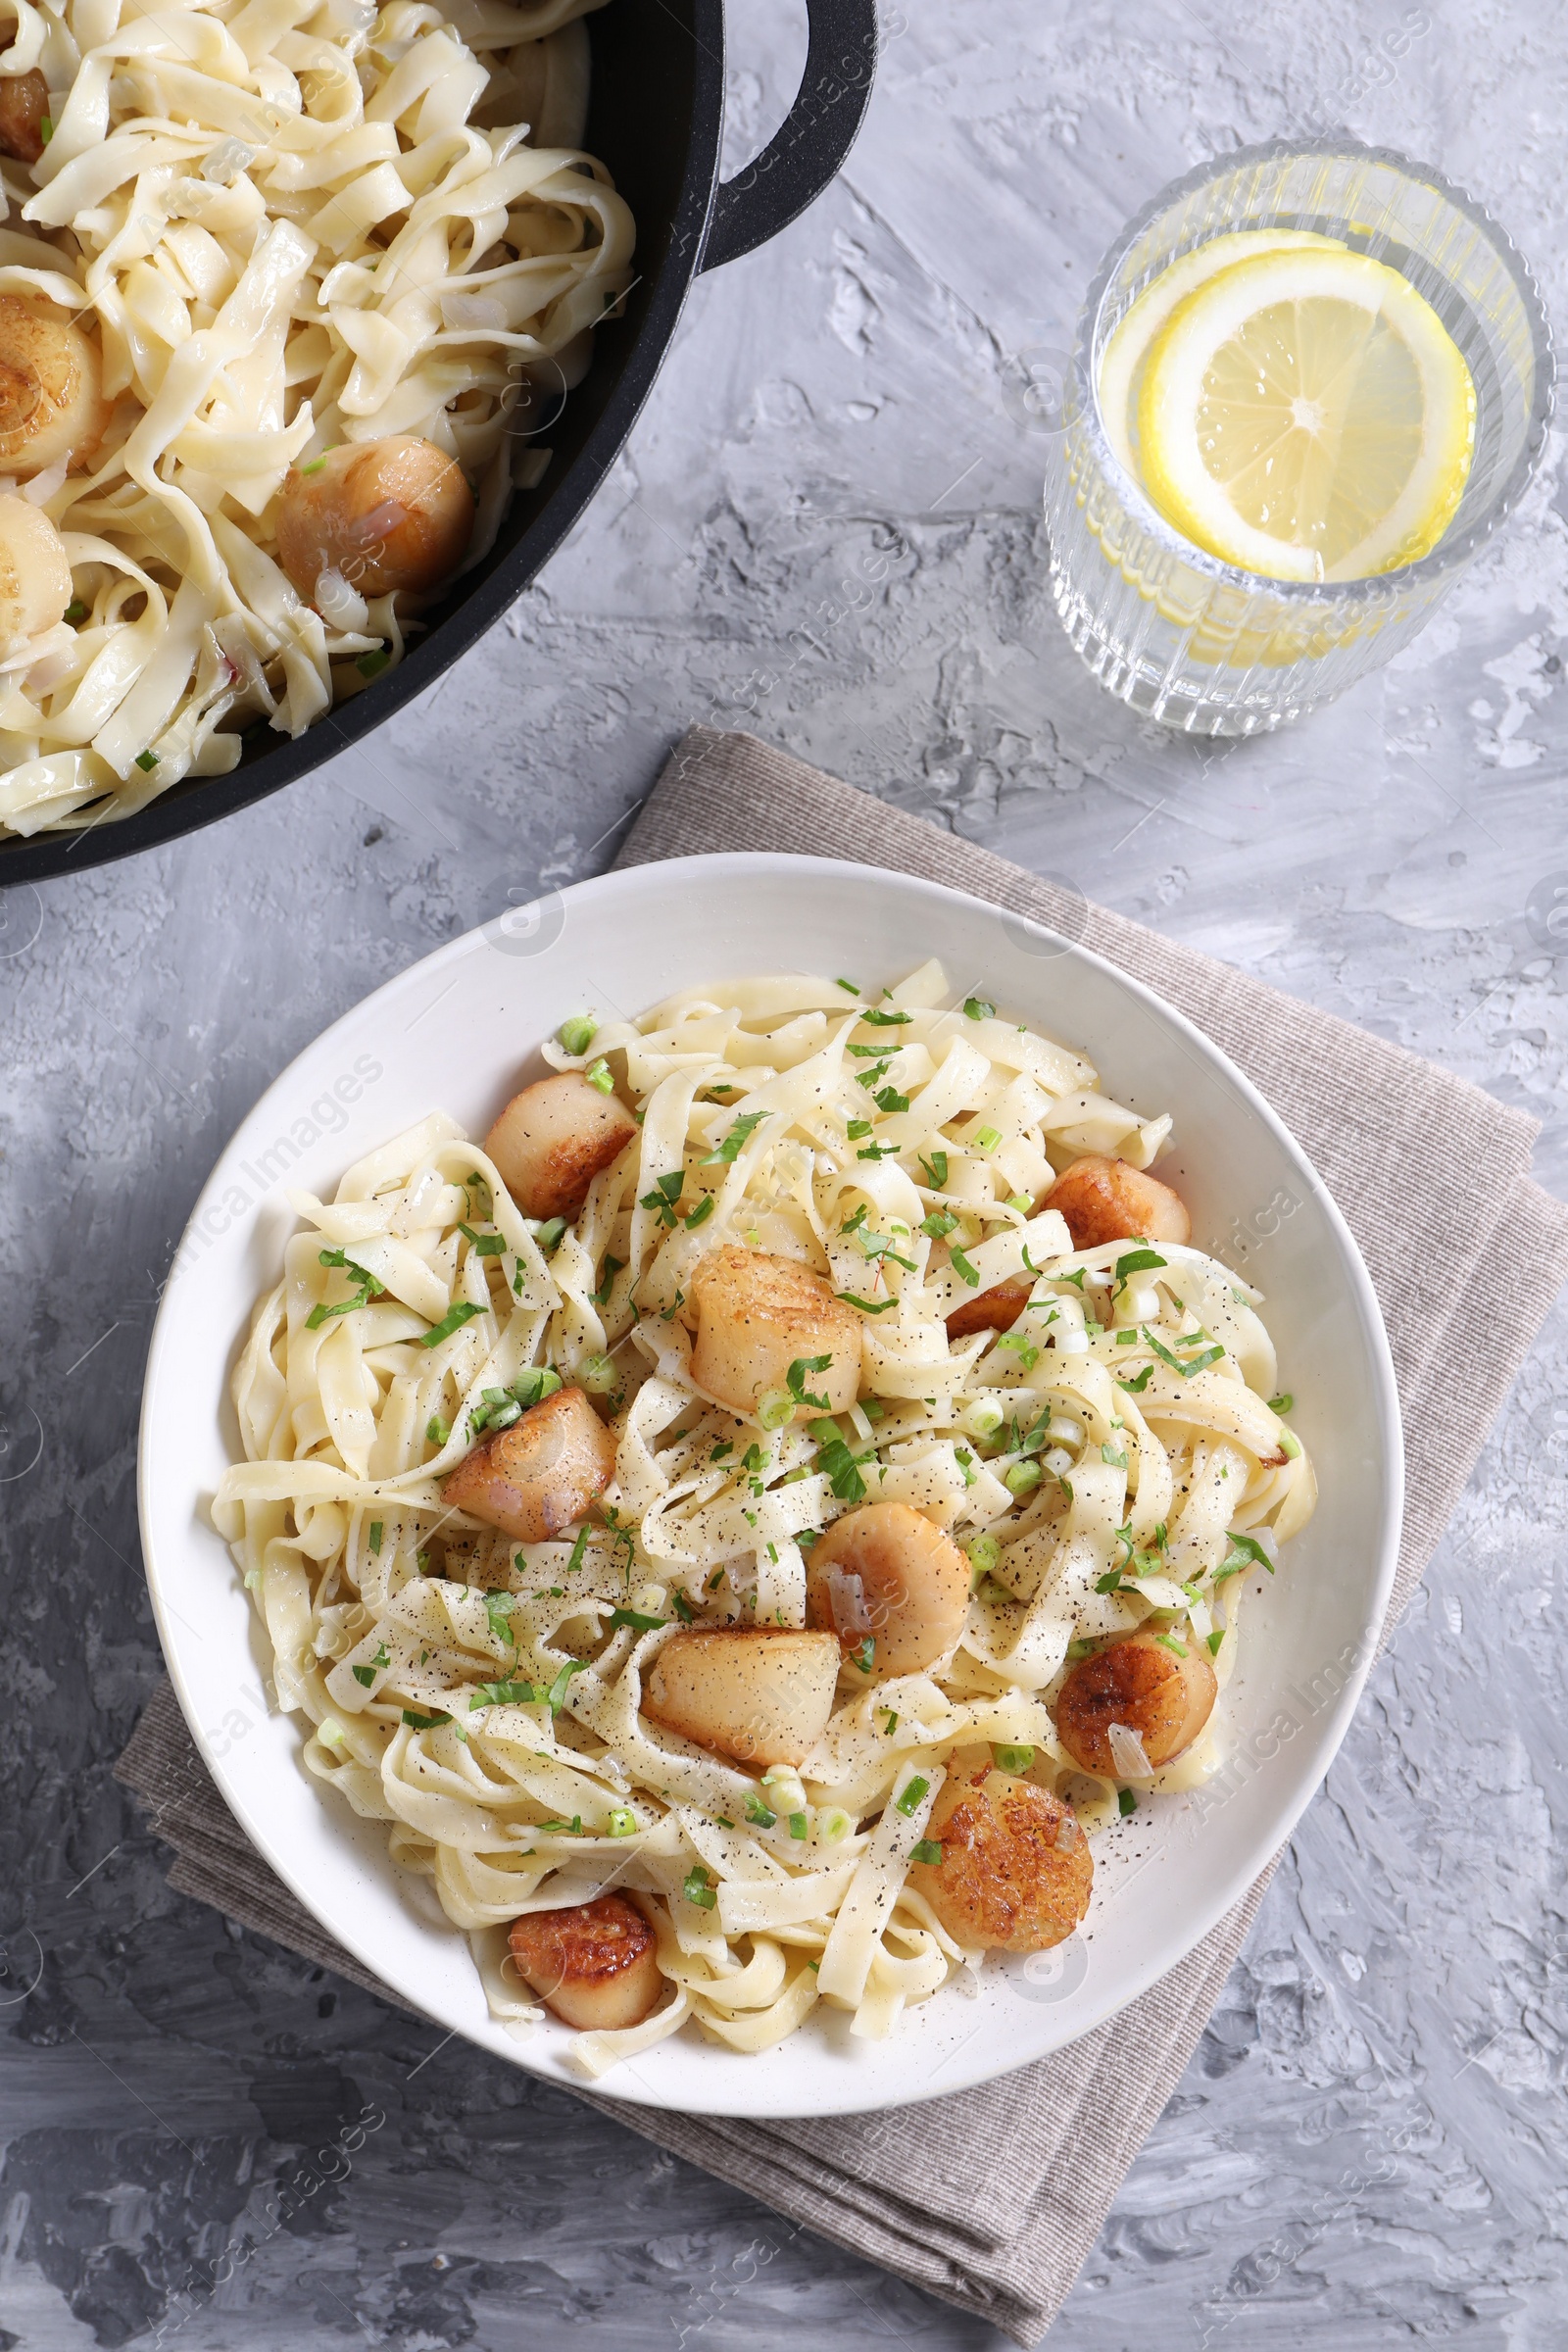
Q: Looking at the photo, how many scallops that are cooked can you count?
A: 14